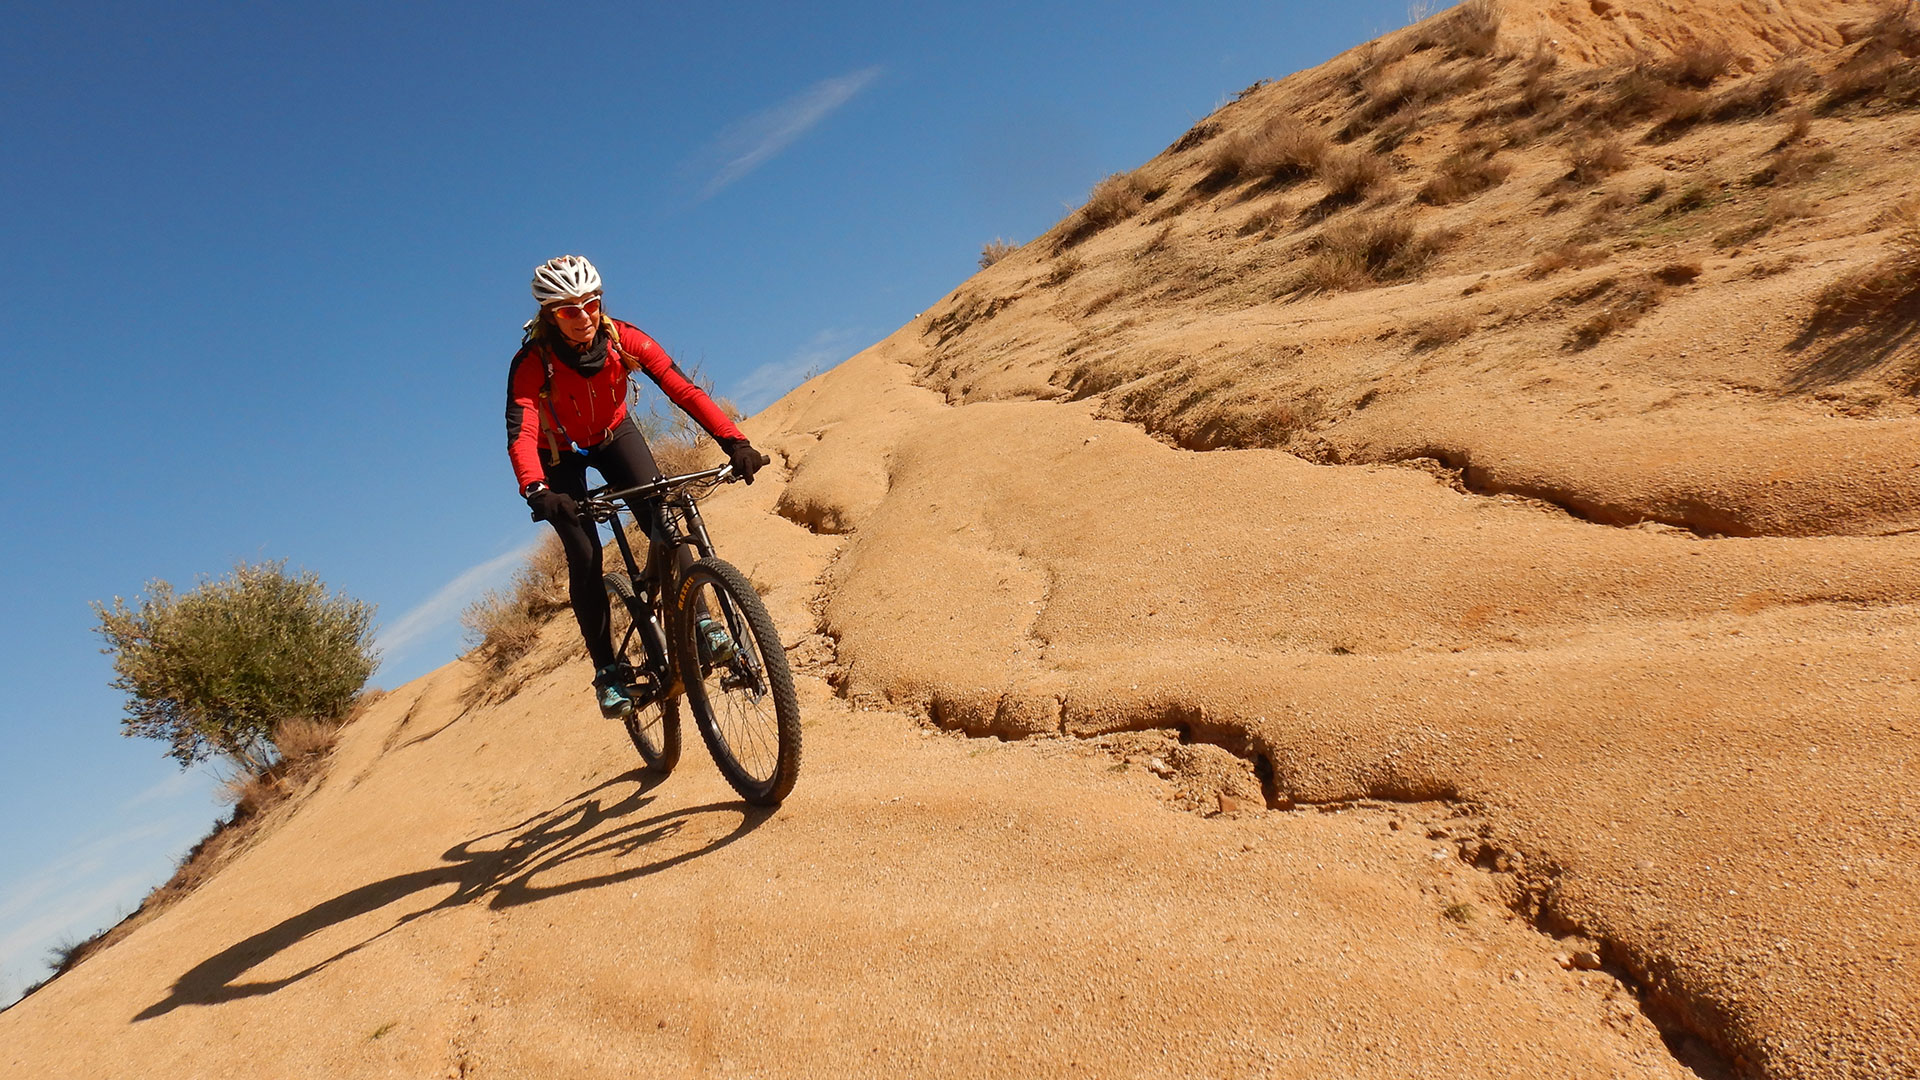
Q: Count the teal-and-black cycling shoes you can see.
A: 2